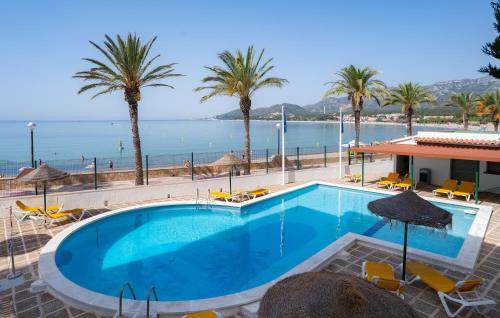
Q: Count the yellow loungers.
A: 12